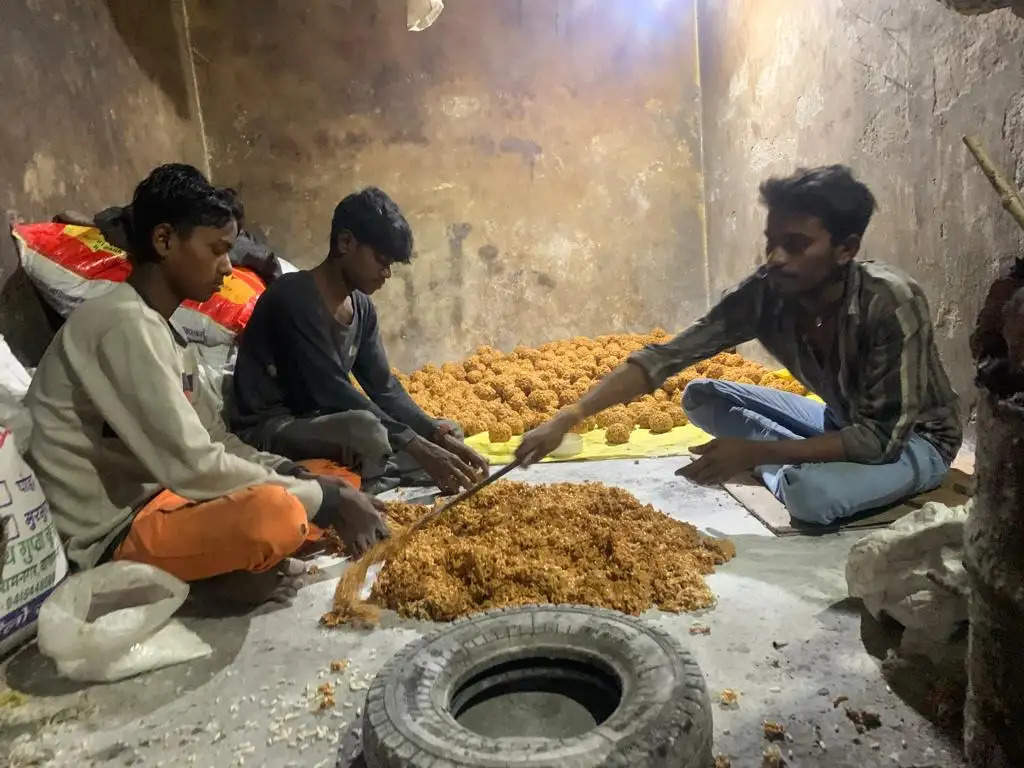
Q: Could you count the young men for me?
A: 3